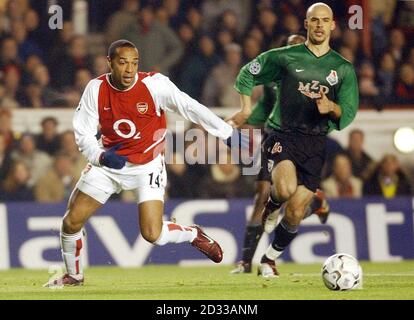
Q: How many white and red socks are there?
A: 2